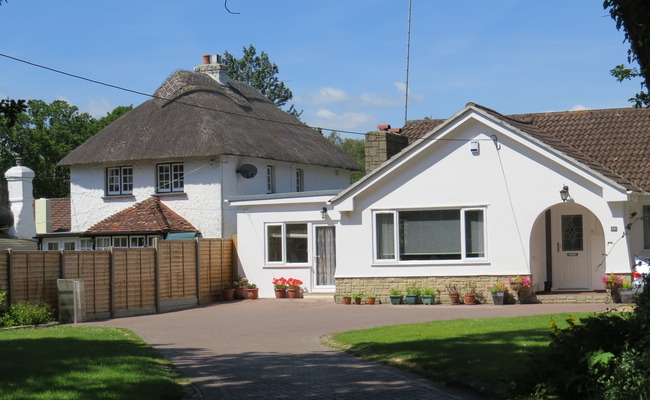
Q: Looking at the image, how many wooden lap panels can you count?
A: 6